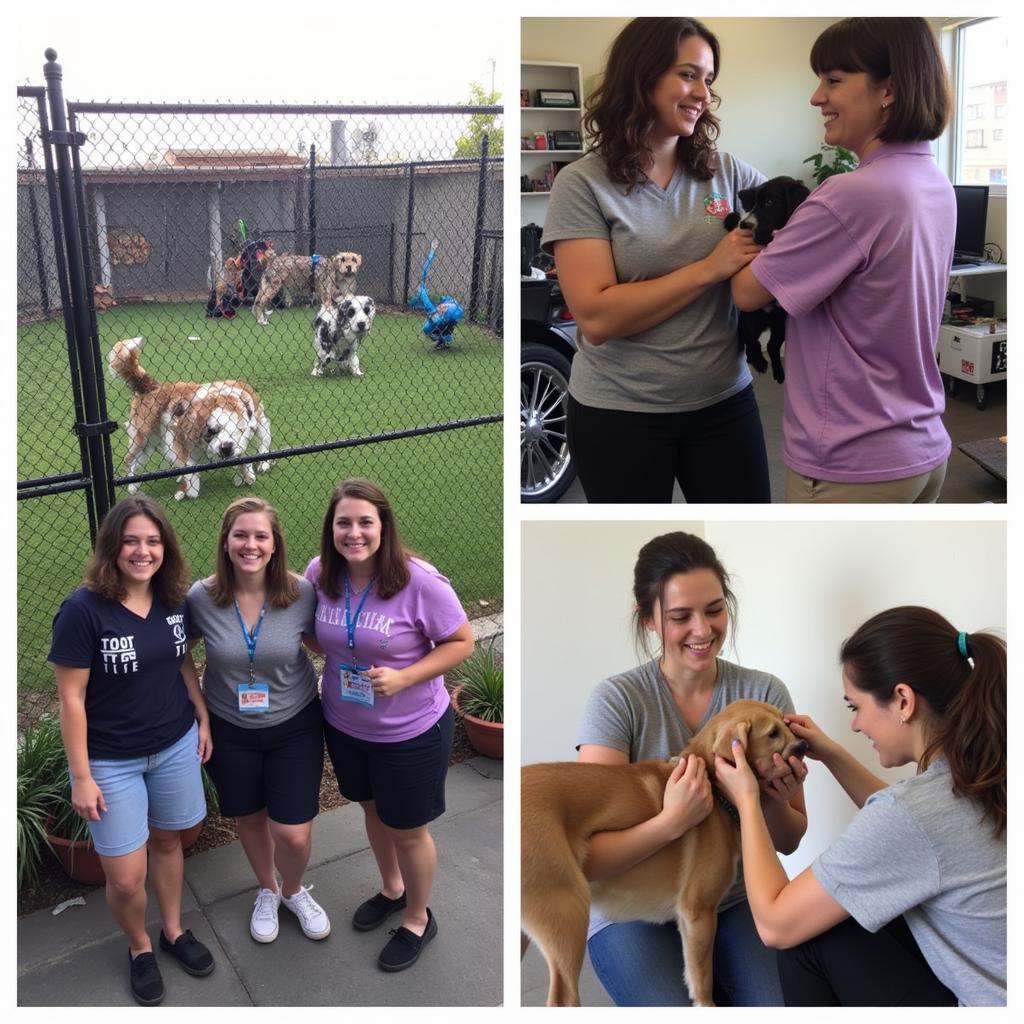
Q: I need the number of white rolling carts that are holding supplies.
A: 1